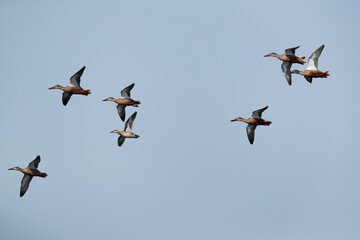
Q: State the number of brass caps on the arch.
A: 0